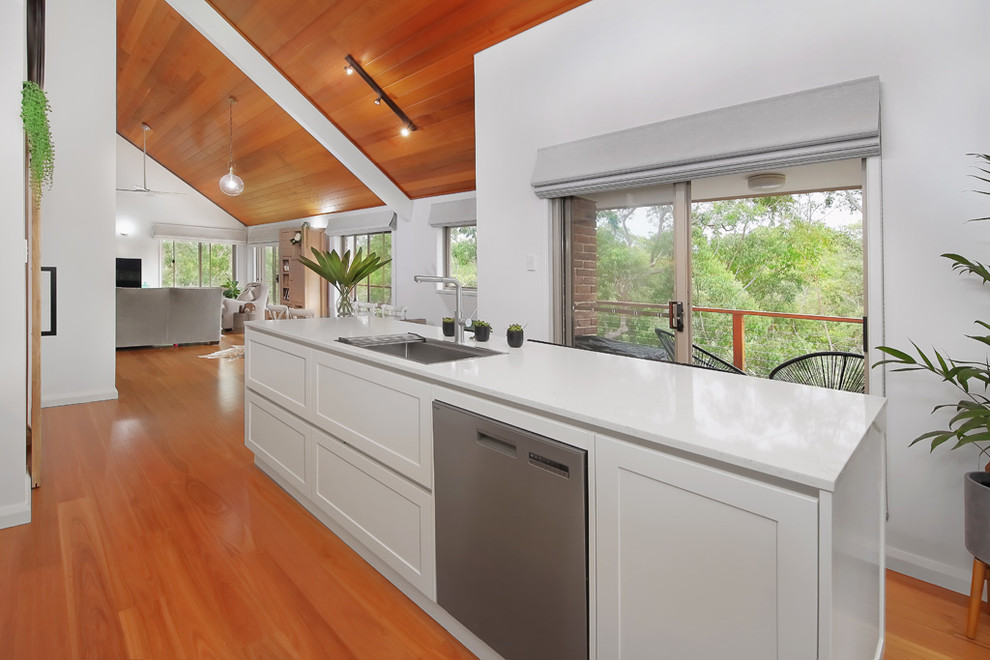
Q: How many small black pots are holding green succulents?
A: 3